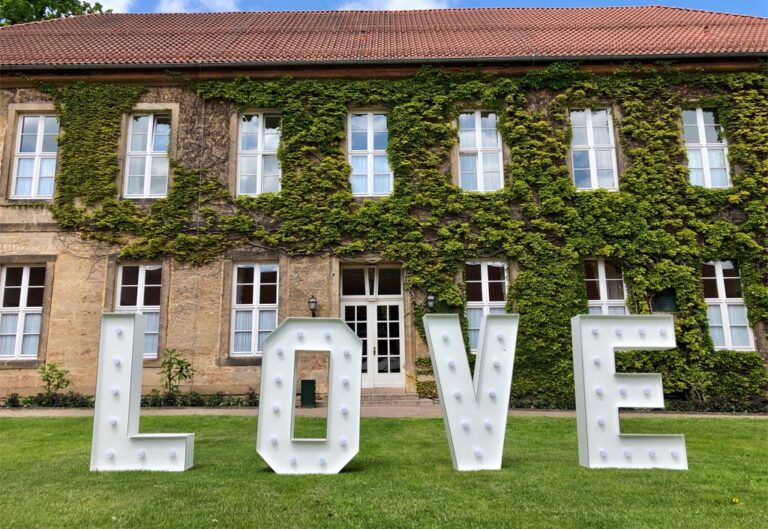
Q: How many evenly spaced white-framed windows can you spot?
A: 13